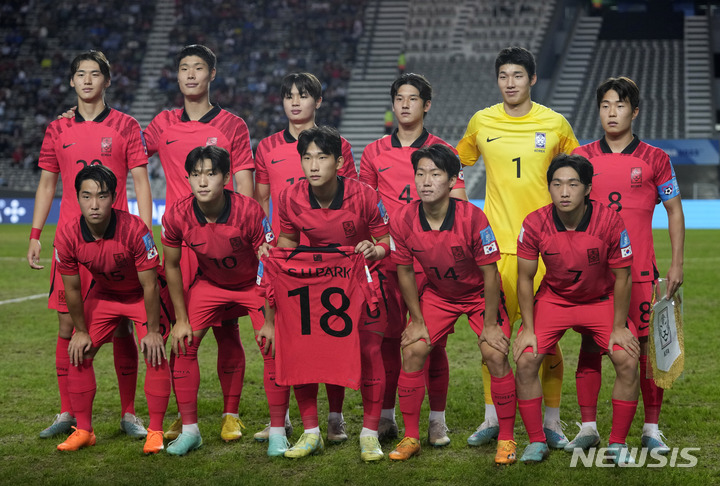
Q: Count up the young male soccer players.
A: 11